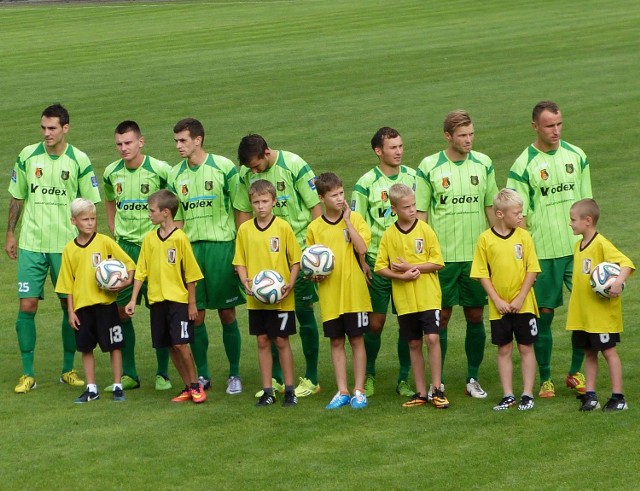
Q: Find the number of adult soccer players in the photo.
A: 7